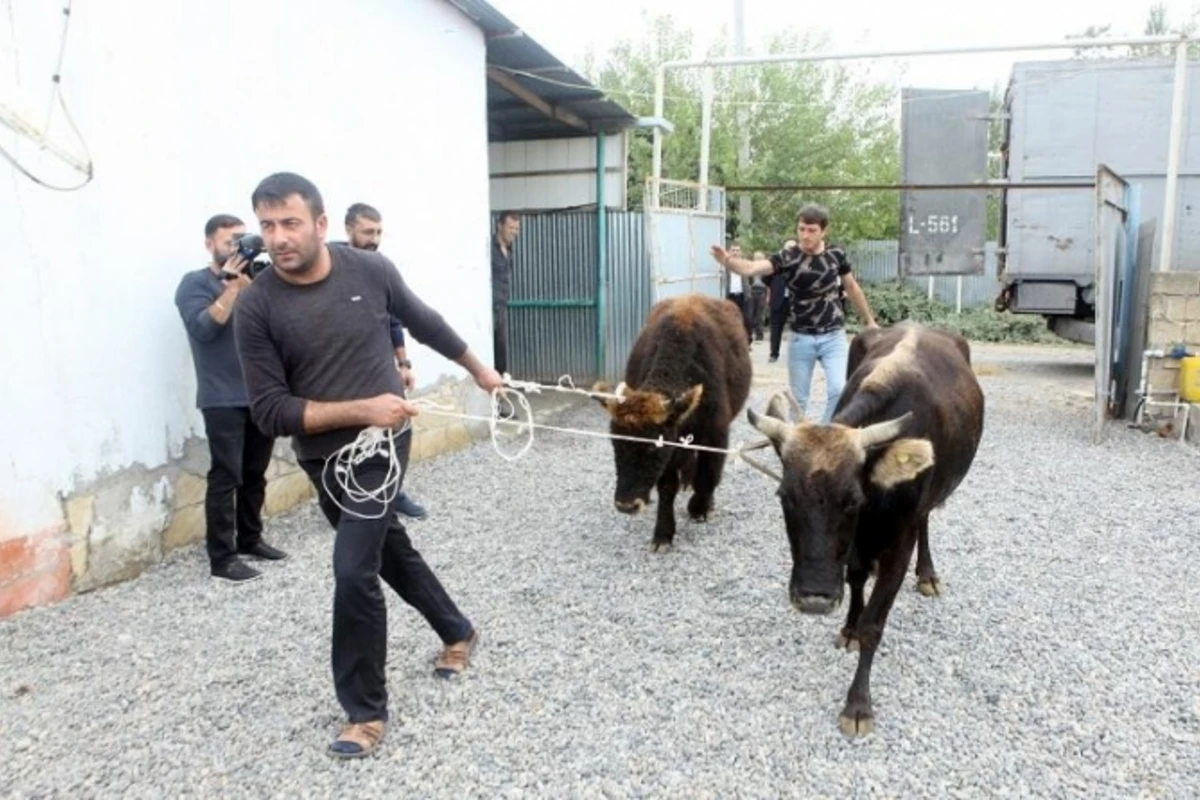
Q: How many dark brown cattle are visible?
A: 2